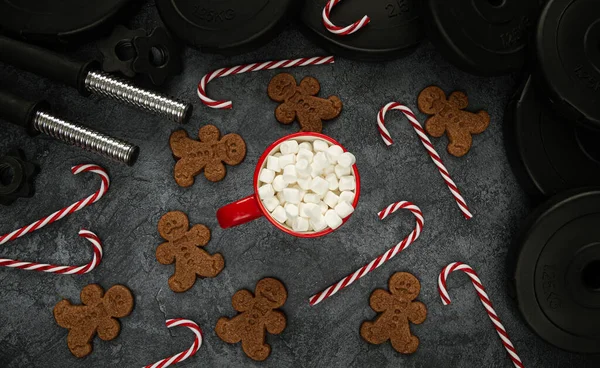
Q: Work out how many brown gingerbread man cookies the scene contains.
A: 7